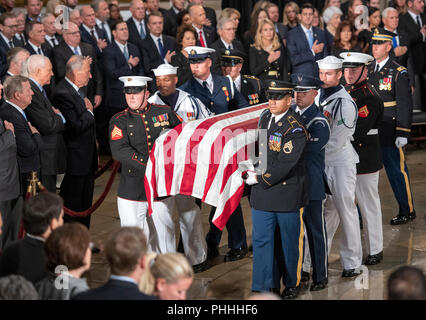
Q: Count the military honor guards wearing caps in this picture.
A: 9